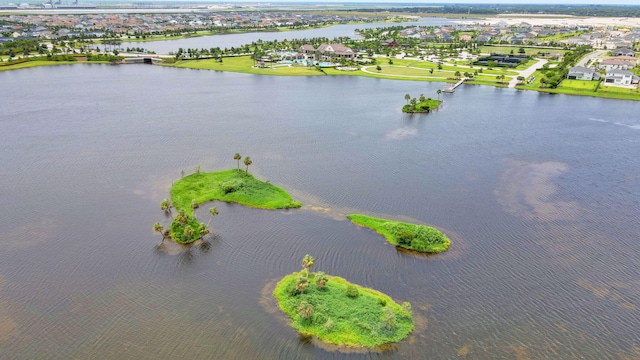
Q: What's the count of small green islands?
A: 4